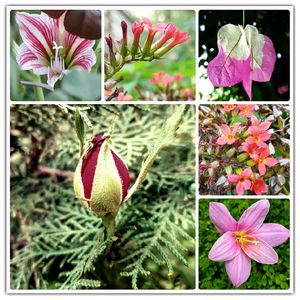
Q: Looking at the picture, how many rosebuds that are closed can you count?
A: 1